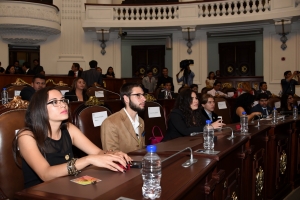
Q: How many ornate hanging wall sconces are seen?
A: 3